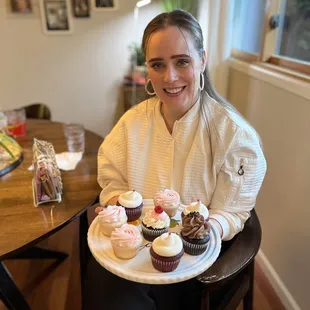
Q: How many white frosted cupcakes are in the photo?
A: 4